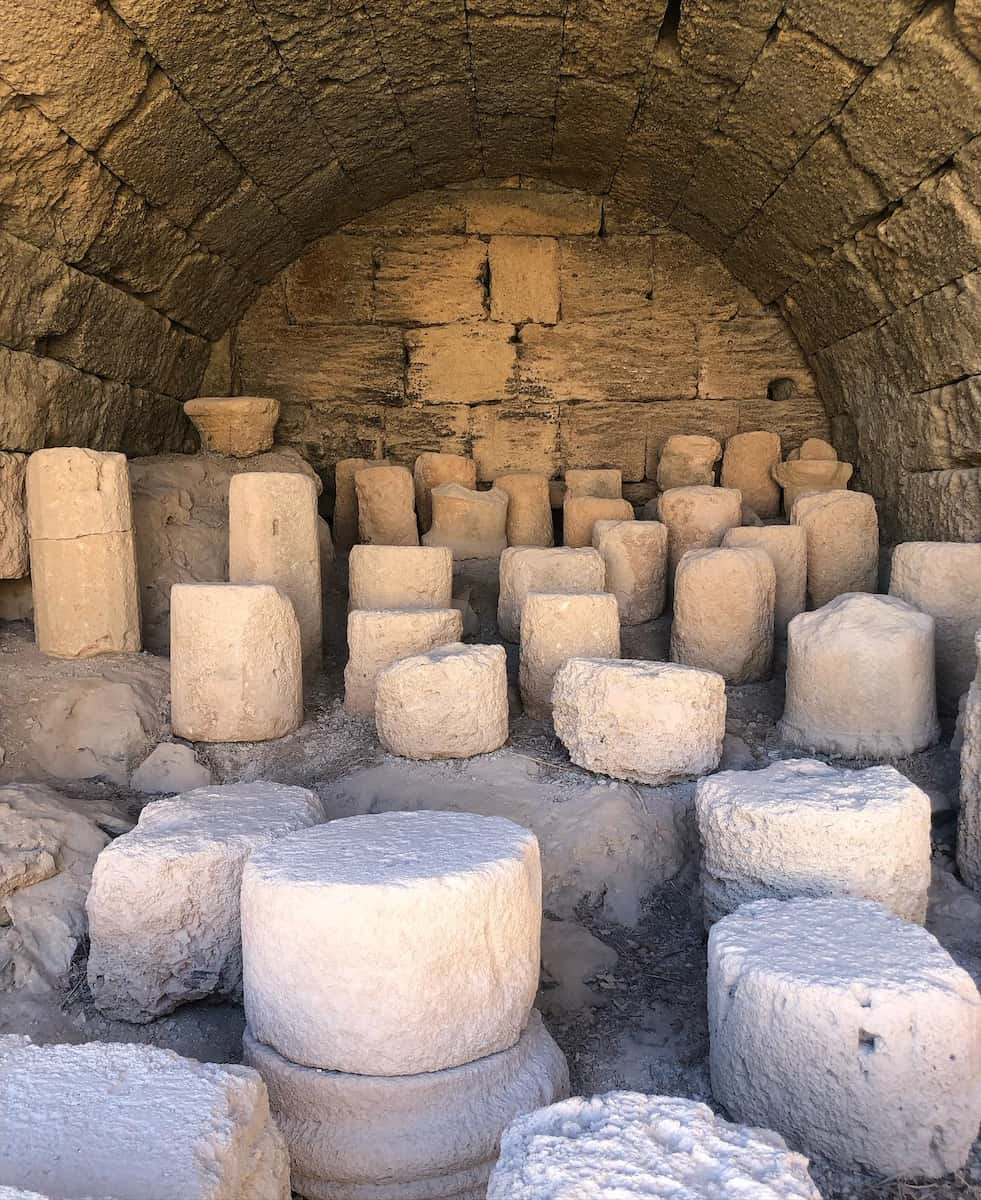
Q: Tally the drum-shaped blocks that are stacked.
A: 2